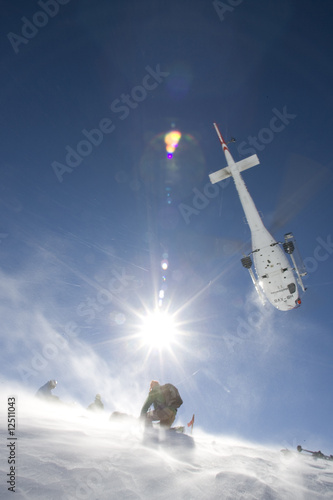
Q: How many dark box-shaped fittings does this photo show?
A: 2